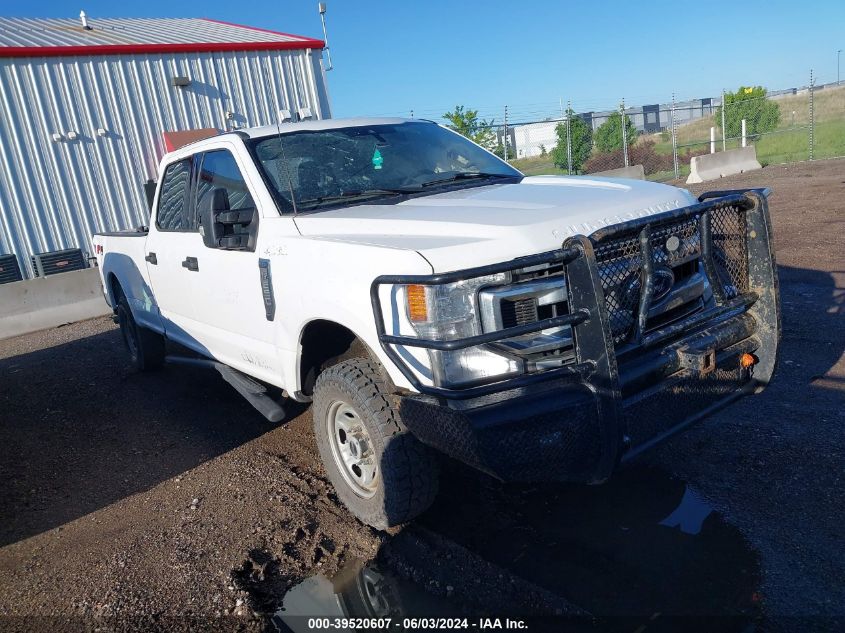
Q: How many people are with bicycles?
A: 0